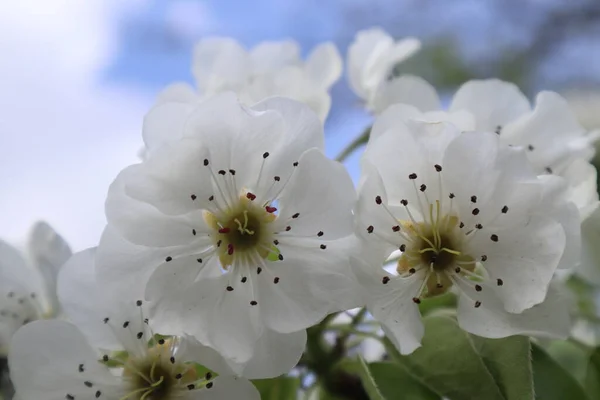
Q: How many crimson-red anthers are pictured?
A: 4